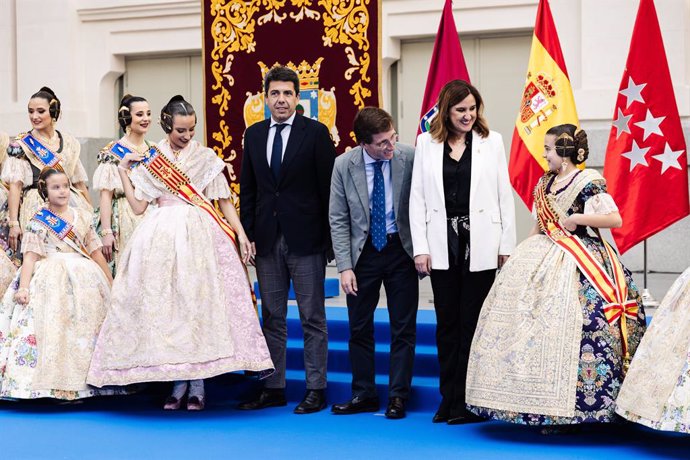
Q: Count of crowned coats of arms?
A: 2